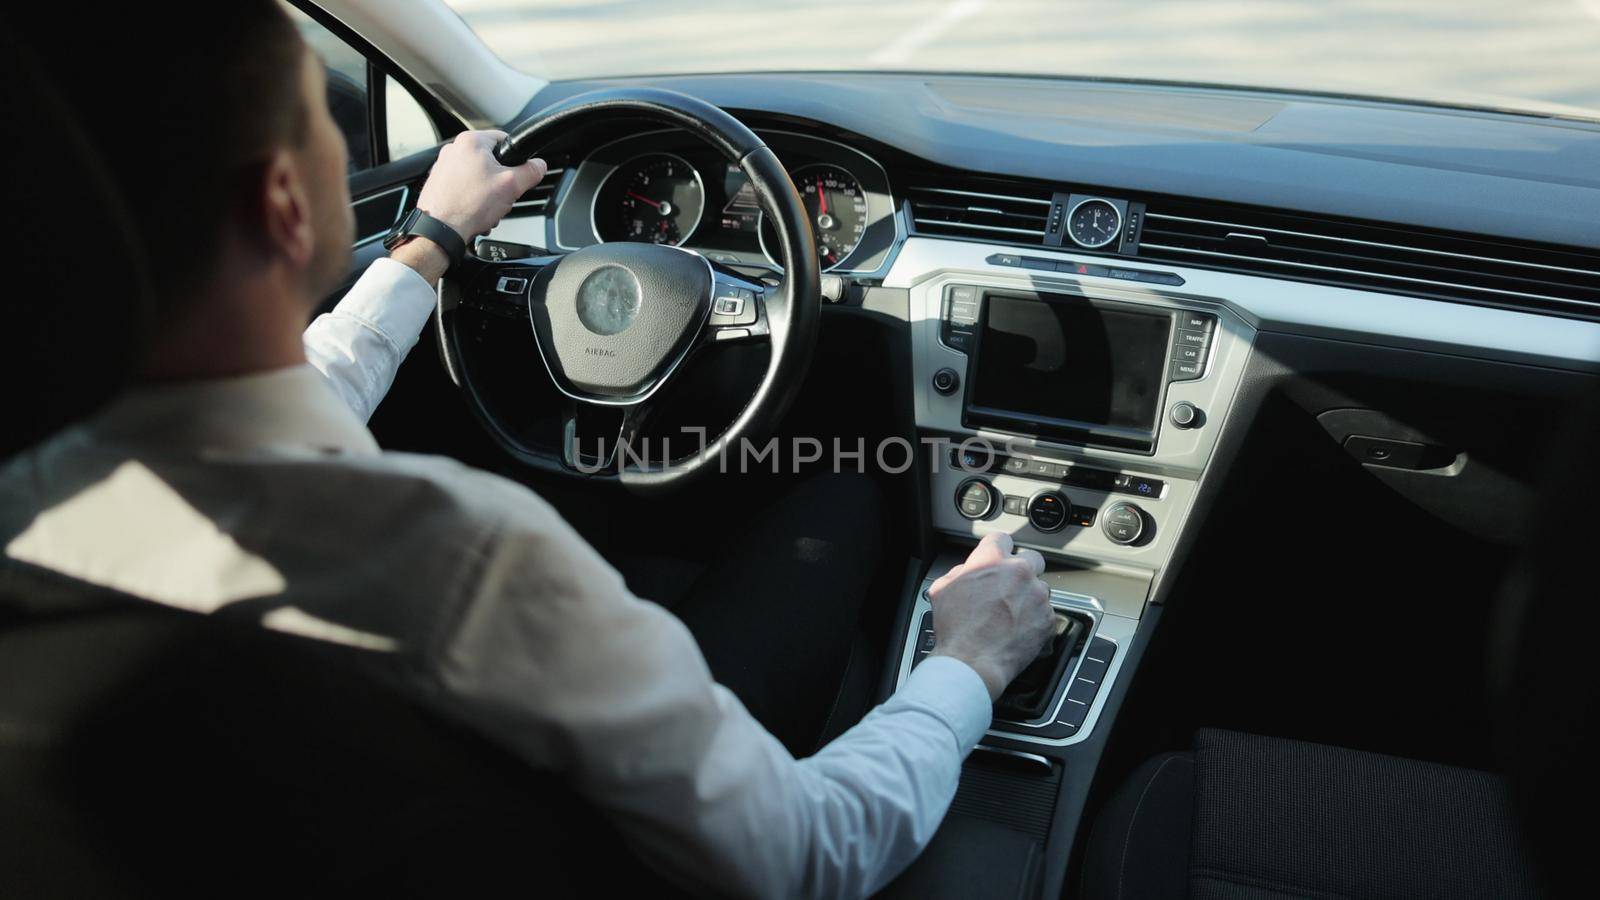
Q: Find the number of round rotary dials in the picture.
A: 5